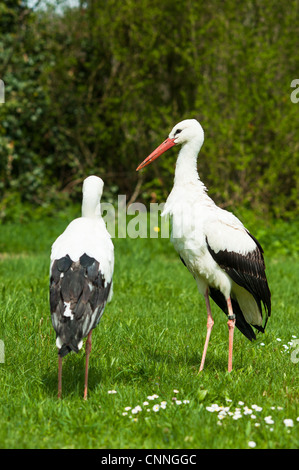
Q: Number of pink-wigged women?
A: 0